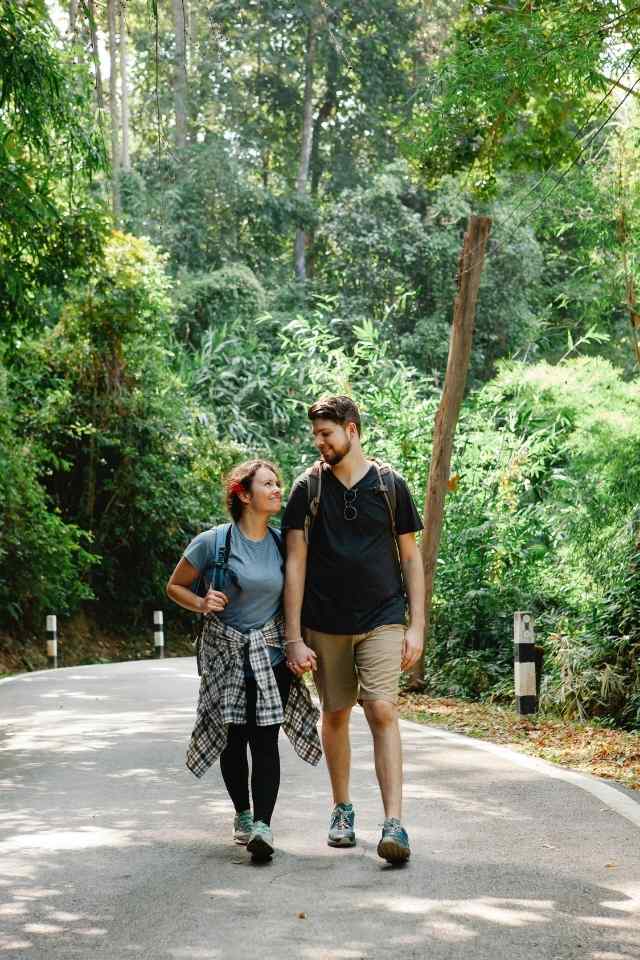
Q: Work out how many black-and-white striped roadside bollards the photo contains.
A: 3